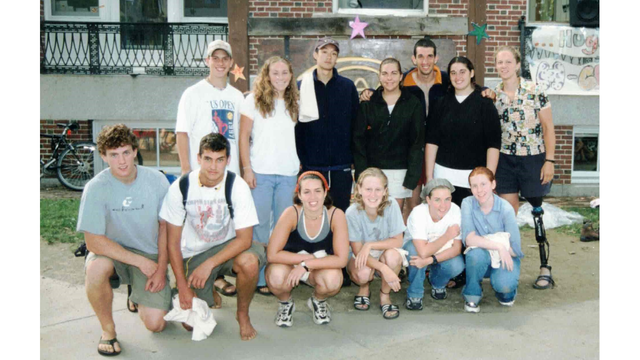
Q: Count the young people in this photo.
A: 13